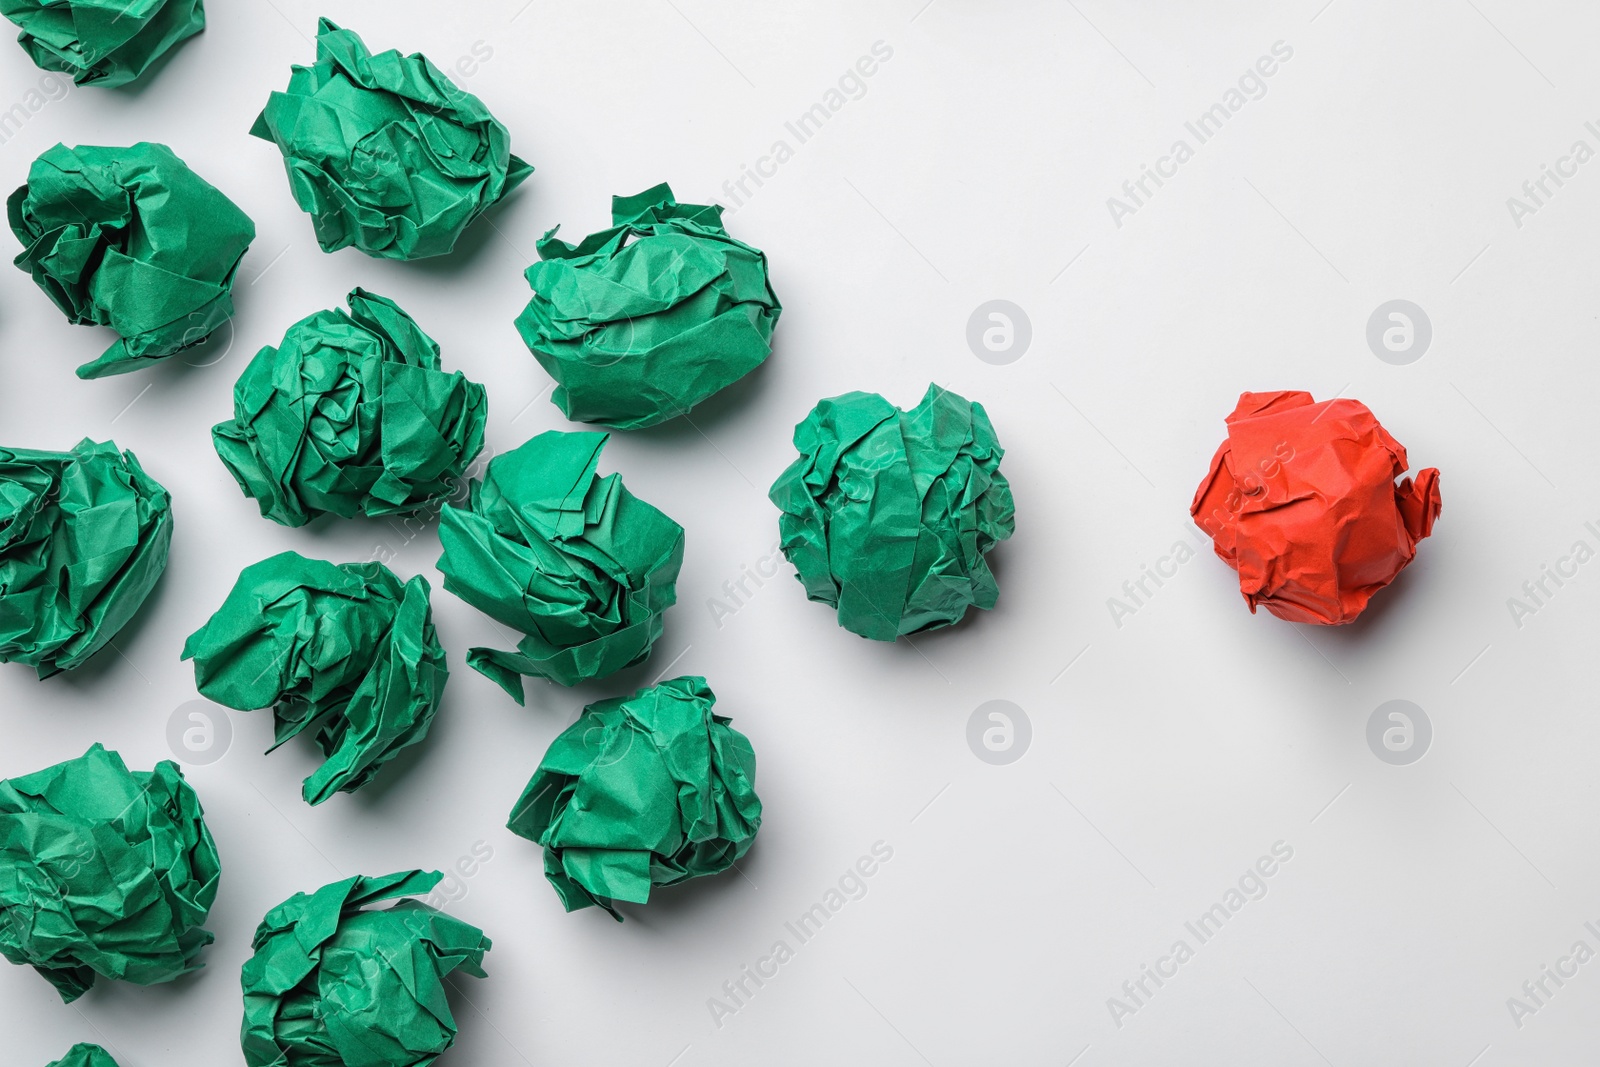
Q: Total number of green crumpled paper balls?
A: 13